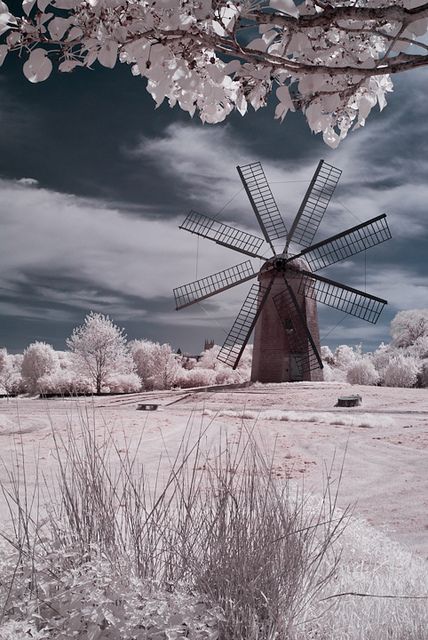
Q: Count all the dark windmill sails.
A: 8